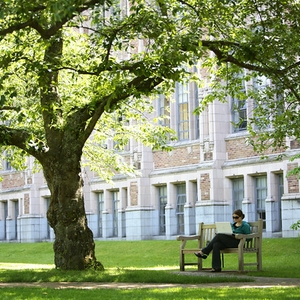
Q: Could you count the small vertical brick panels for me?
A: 4